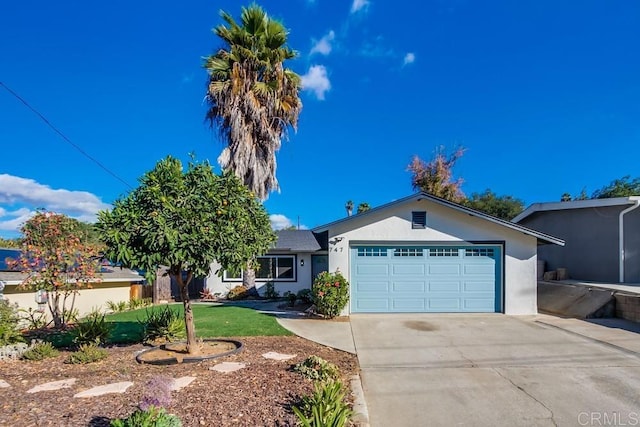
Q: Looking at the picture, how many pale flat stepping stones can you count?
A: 6